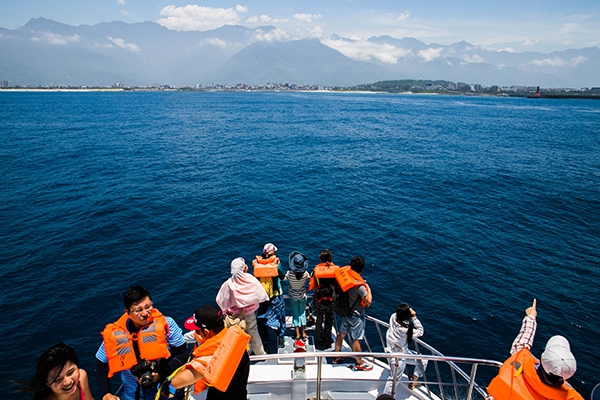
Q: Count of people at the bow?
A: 10